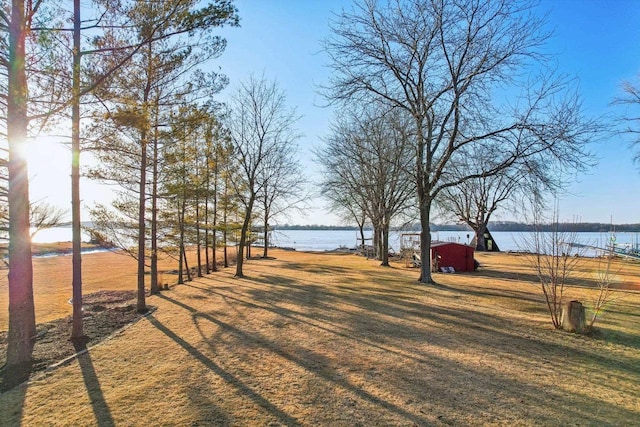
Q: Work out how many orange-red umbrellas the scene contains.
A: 0